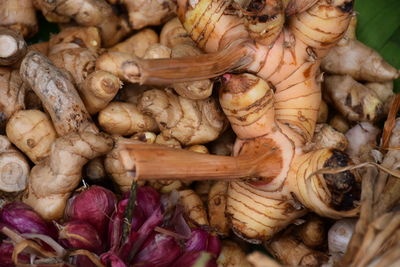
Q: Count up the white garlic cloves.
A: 2